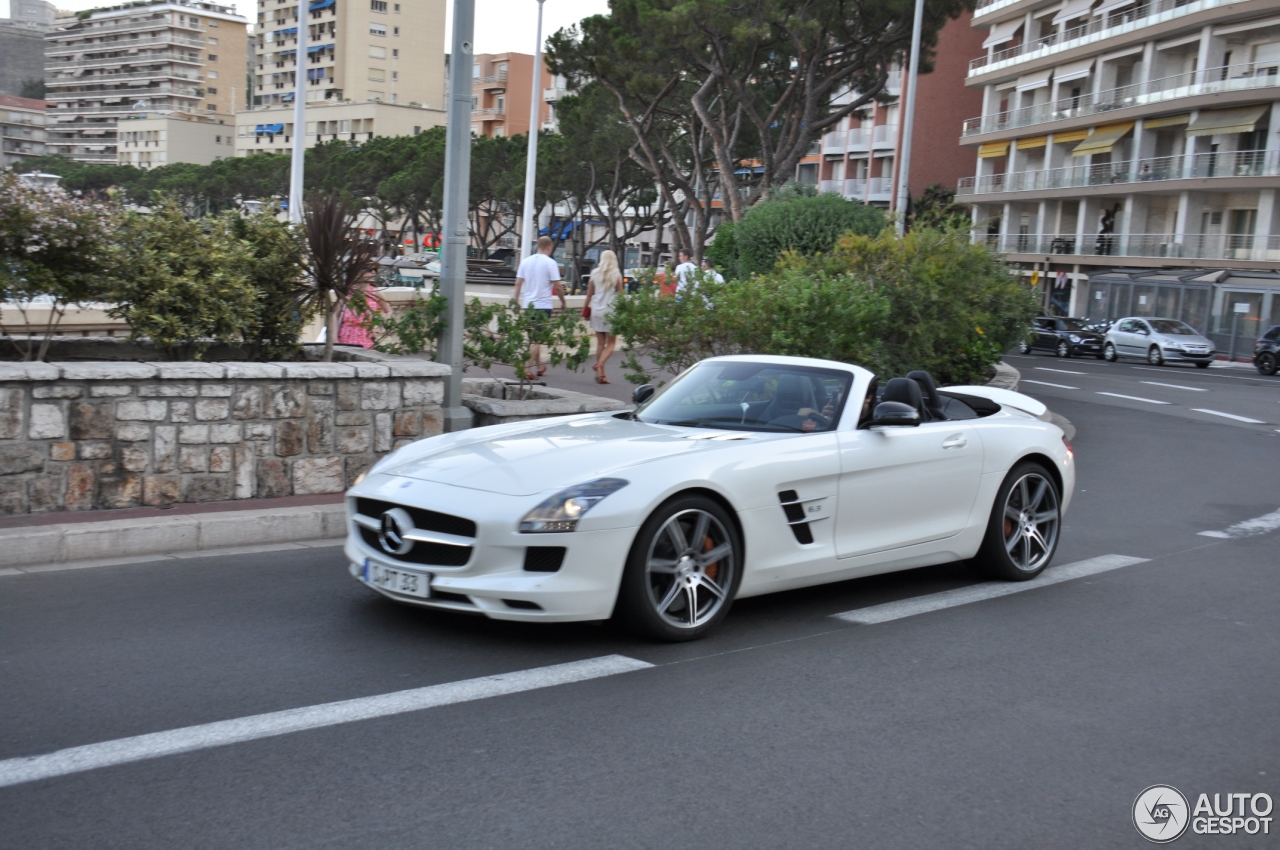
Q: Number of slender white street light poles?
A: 3